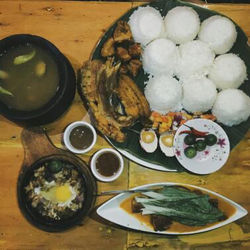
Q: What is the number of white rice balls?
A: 9